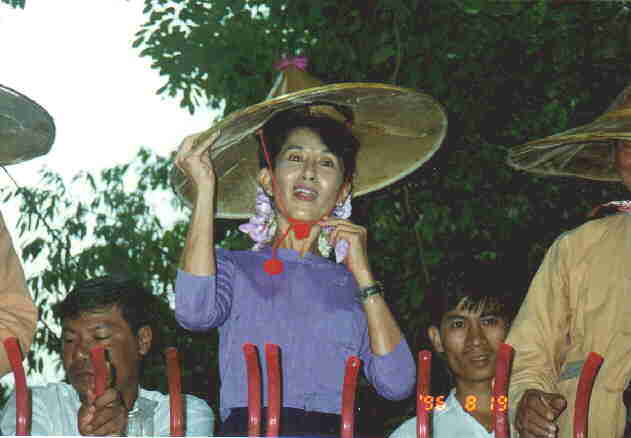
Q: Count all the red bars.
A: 9